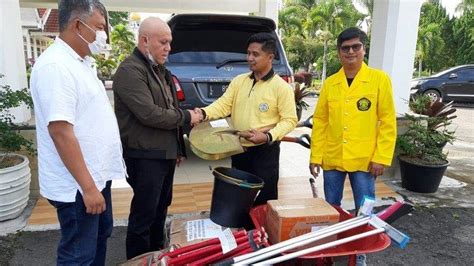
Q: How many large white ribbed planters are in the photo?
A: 1